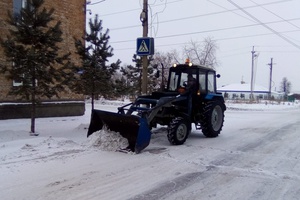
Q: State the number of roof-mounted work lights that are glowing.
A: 2